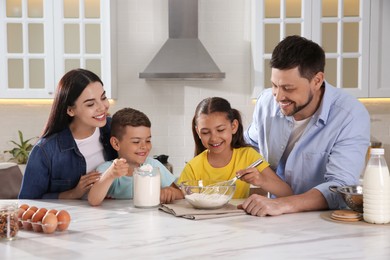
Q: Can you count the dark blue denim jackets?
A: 1